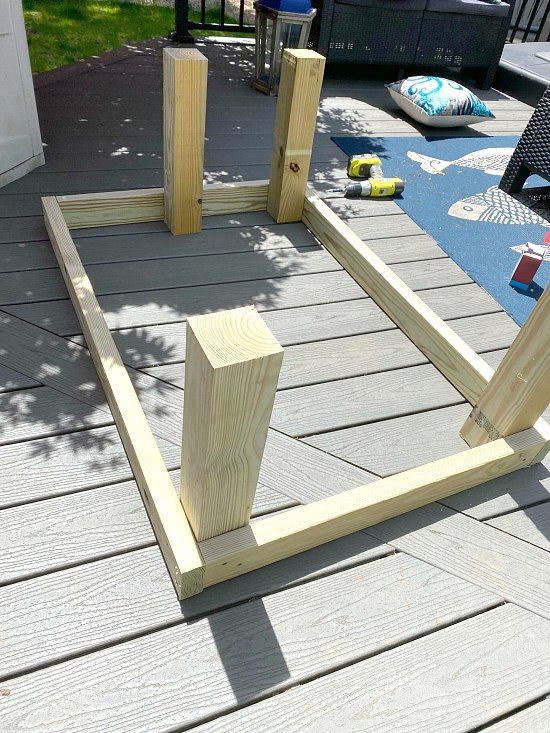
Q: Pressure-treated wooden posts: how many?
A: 4